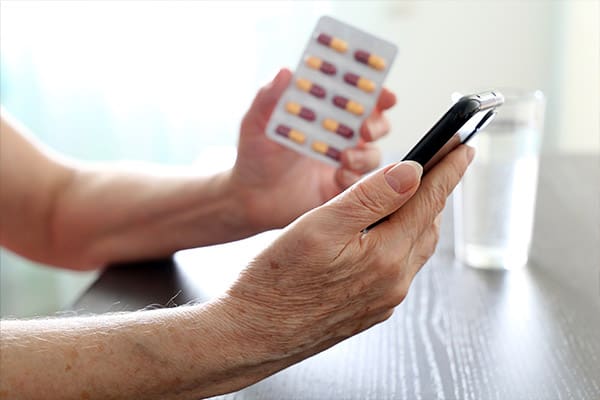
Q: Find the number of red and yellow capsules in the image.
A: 10